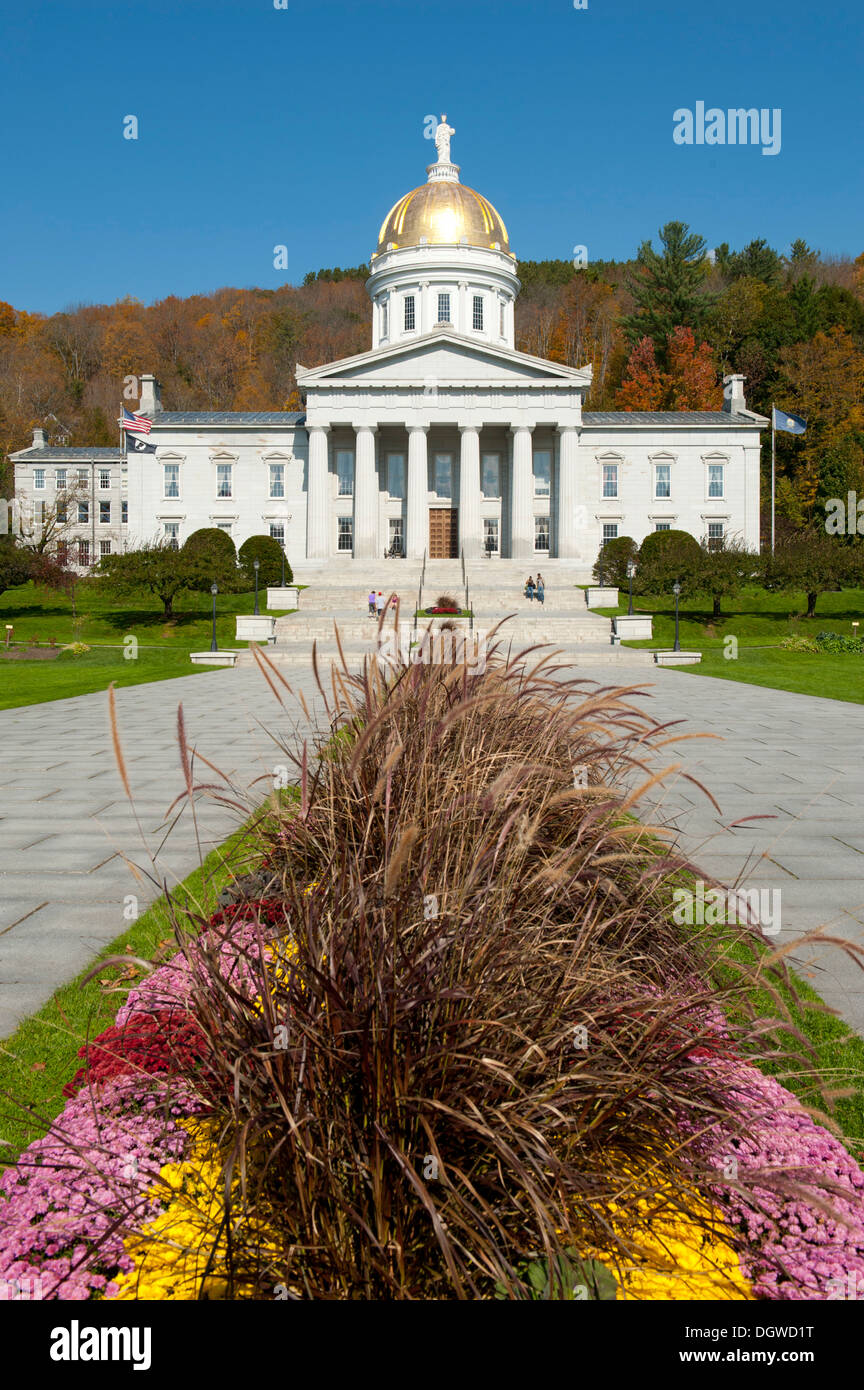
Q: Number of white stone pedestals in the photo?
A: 6